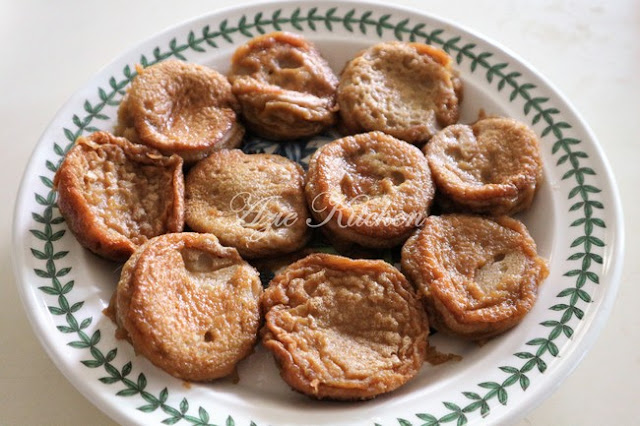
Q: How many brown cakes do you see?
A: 10